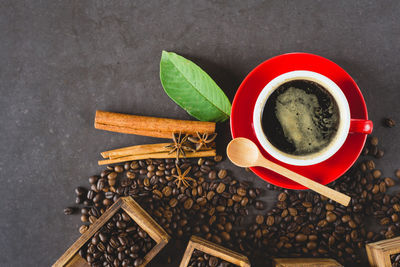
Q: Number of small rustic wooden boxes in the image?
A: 4